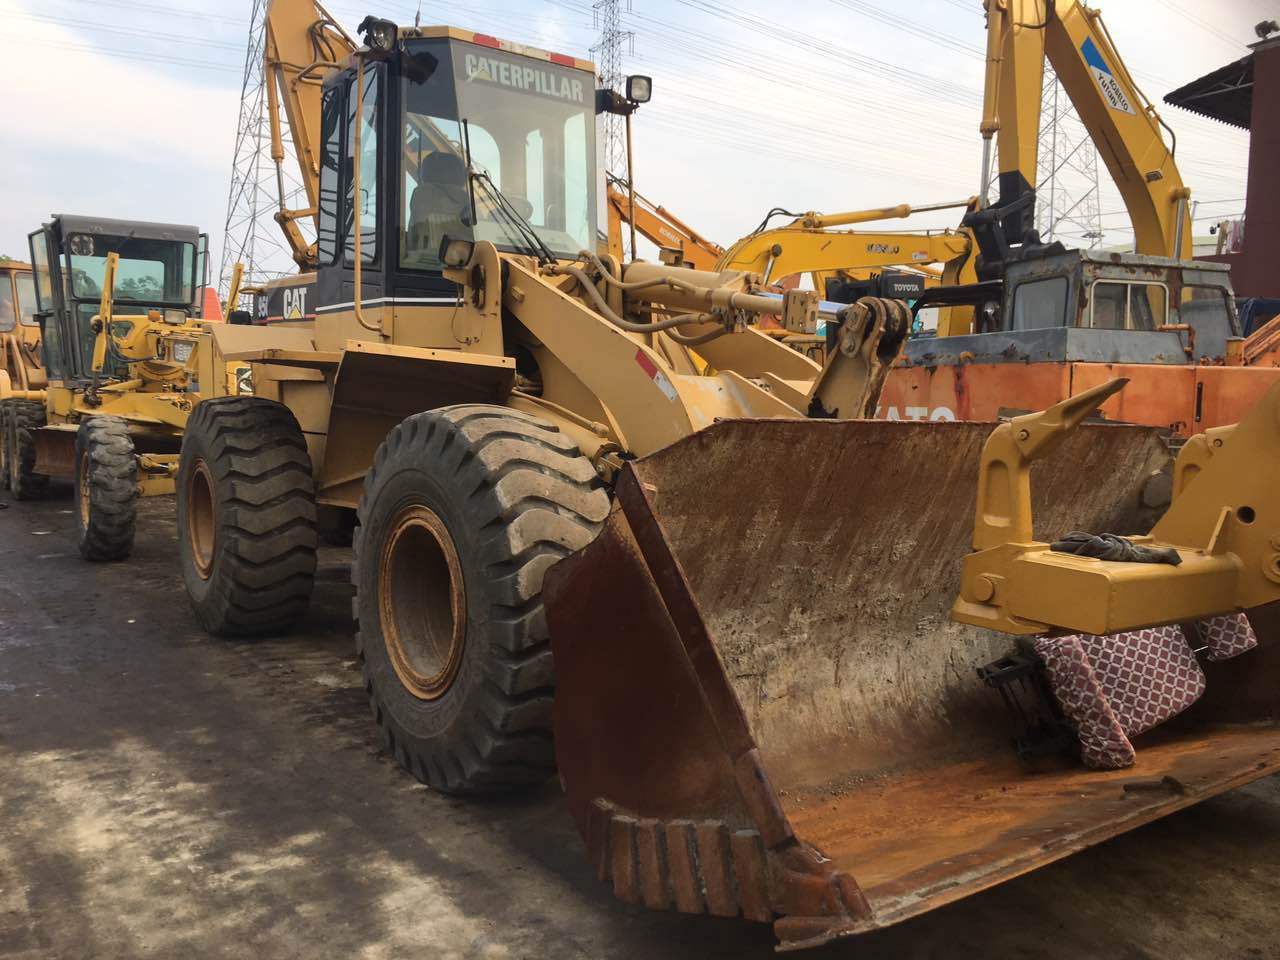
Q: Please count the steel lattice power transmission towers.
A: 3